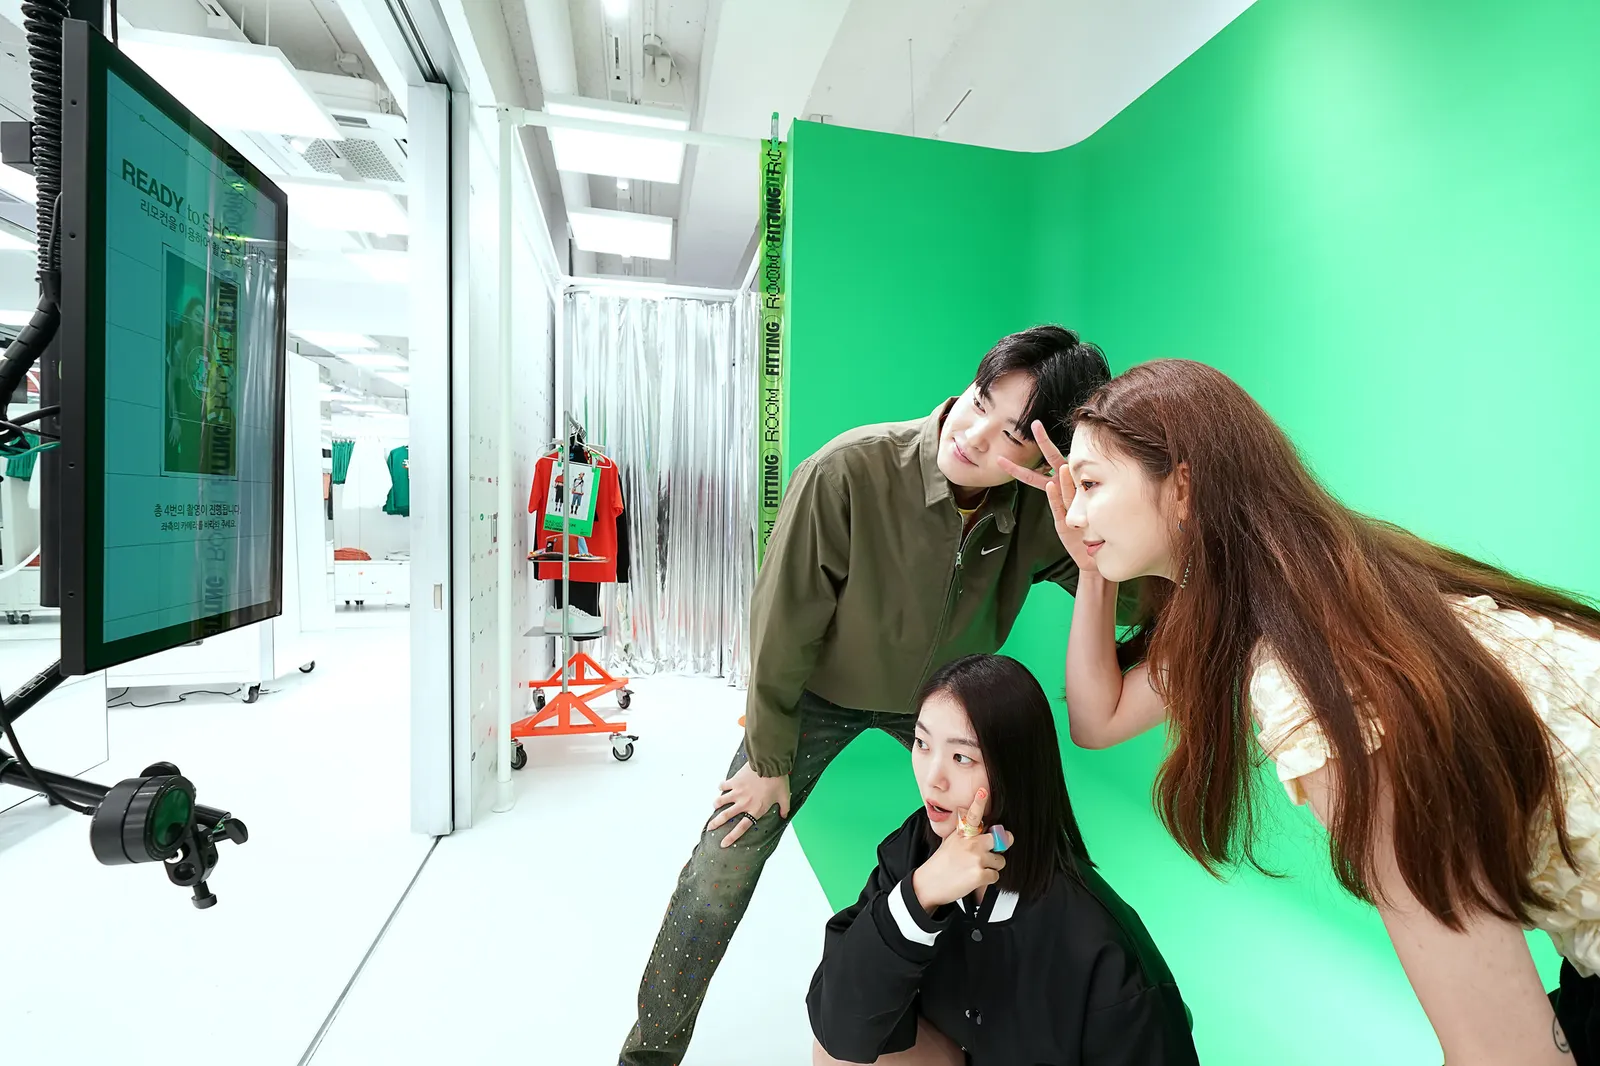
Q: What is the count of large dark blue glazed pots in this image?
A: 0